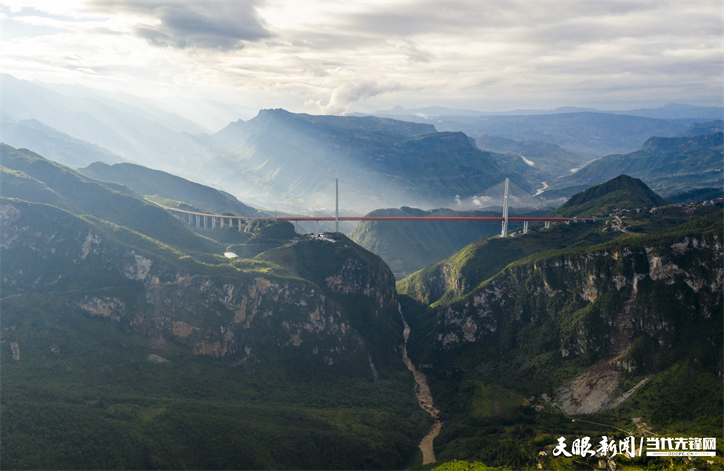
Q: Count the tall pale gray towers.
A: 2